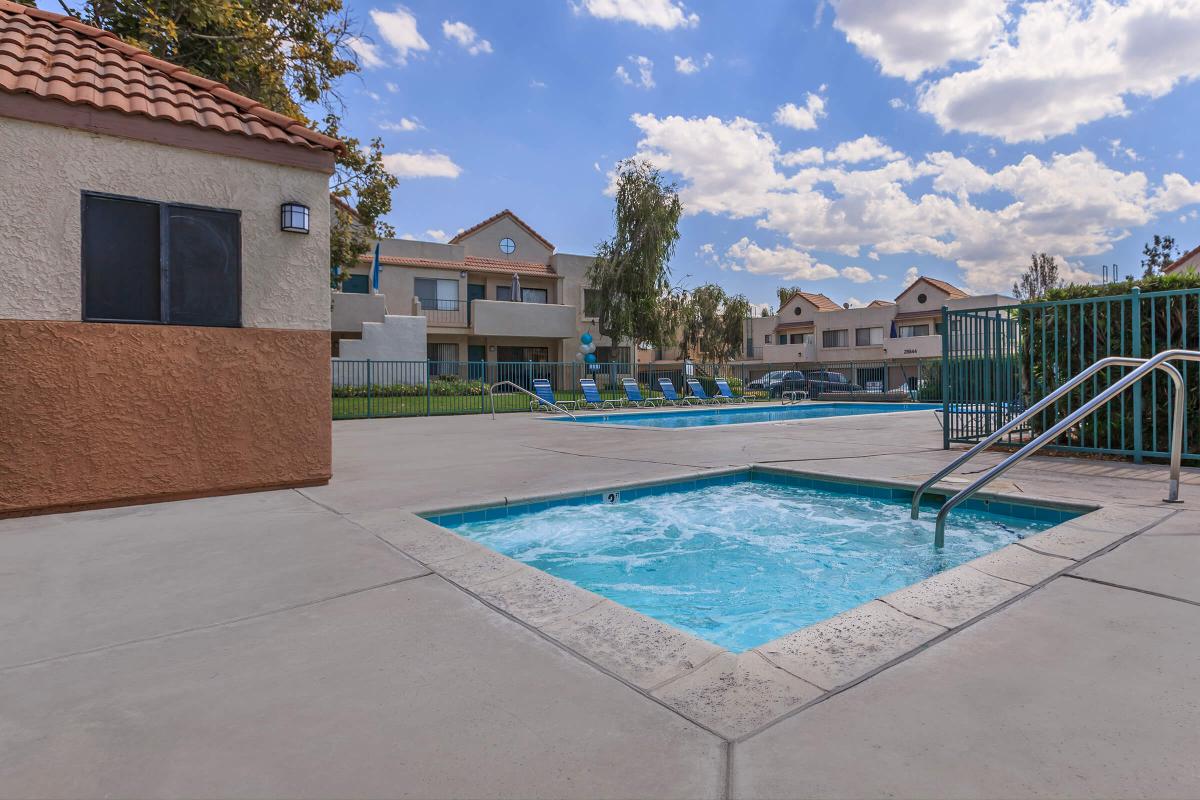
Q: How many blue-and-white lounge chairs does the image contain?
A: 6